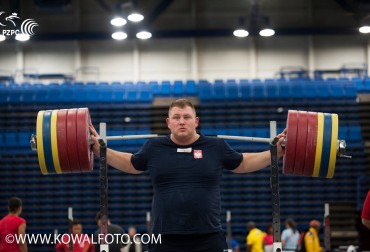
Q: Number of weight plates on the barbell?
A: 12